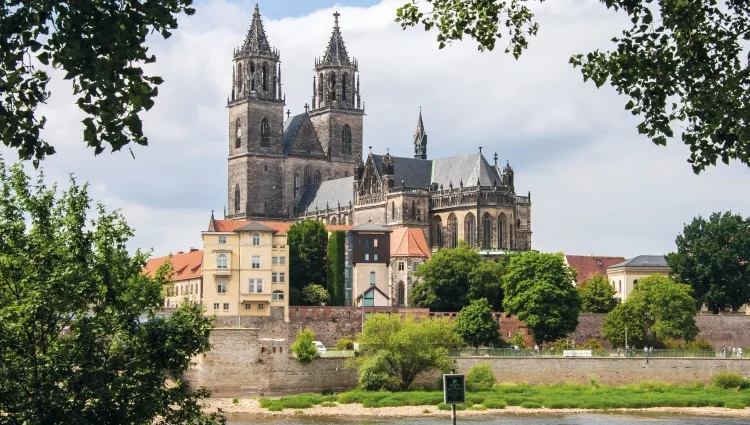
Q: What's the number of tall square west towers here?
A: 2